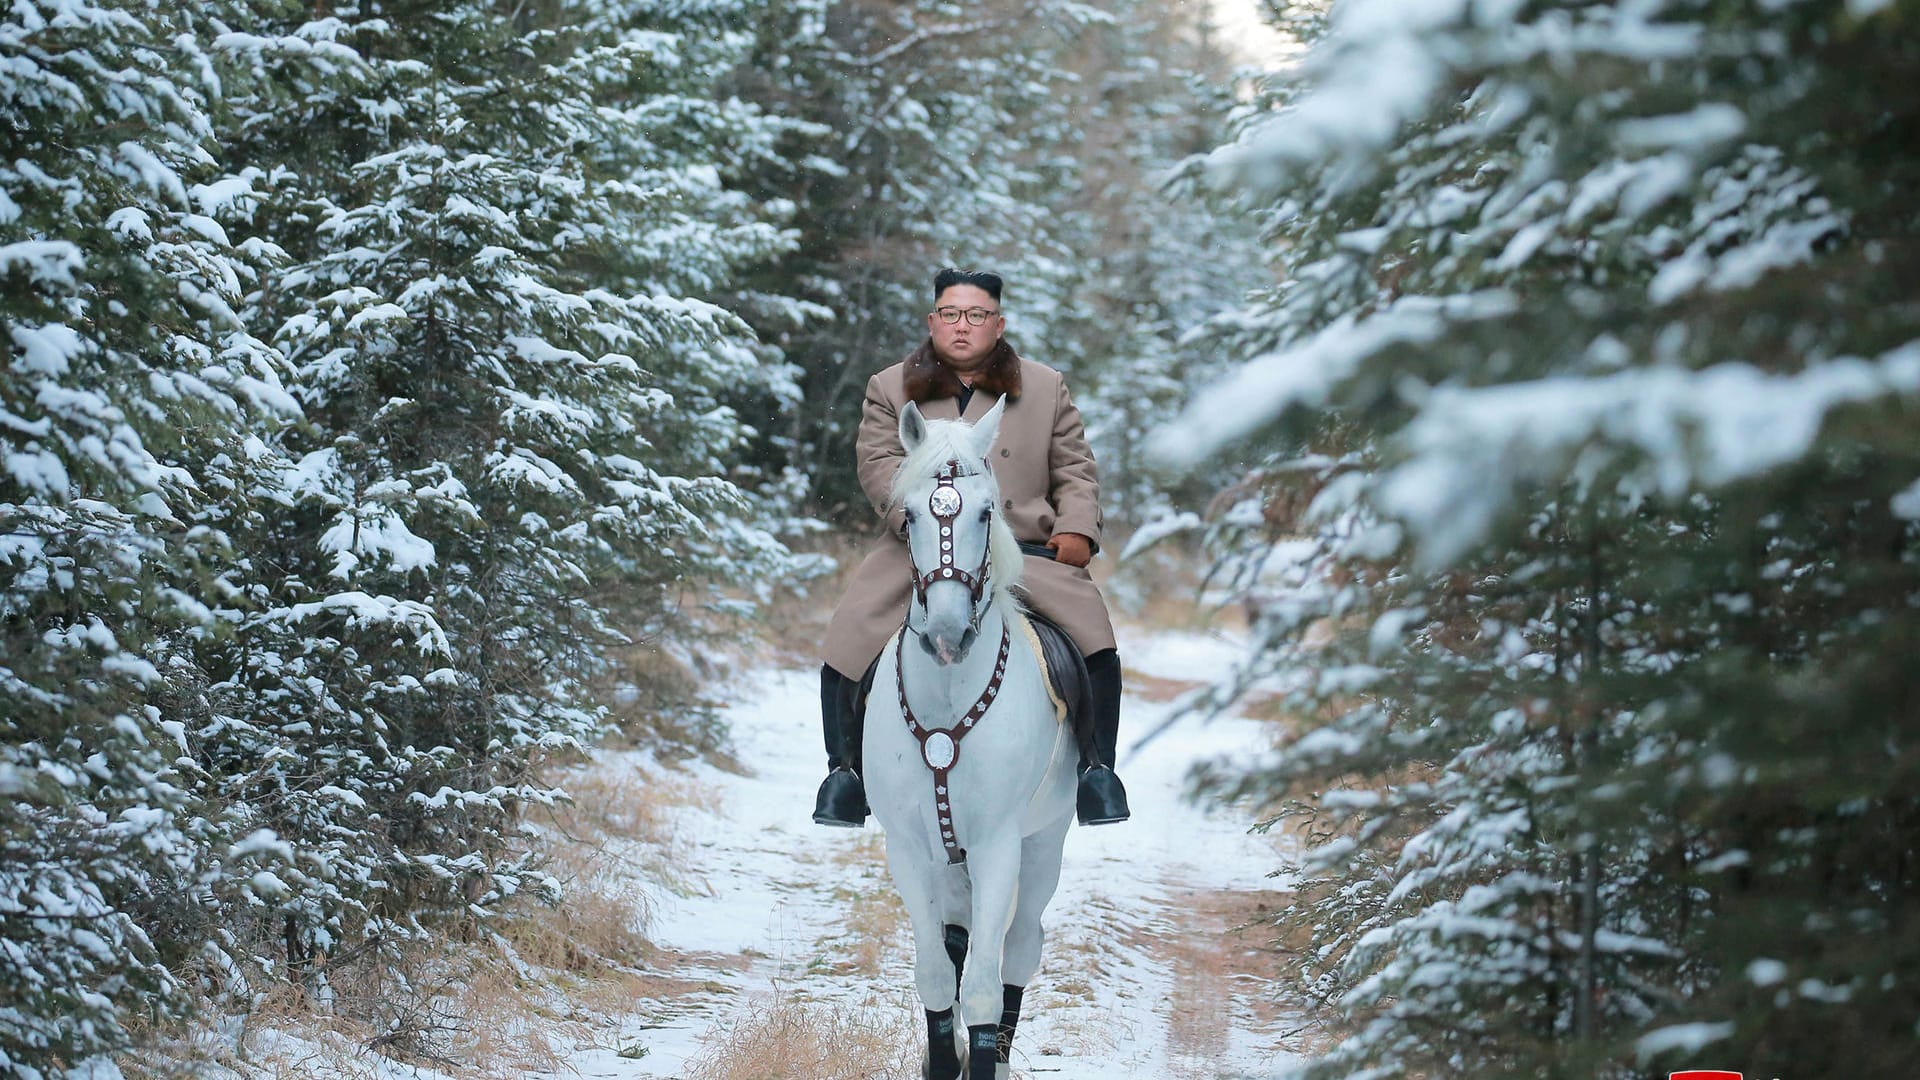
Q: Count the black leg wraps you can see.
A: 4